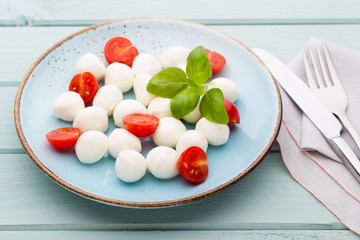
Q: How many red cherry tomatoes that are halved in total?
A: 7